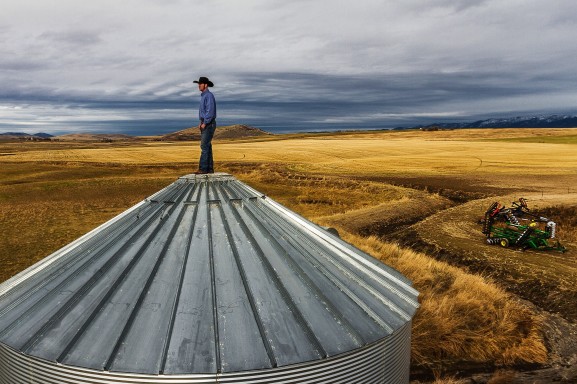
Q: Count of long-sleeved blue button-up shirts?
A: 1